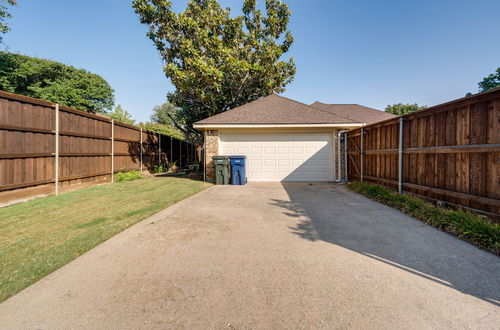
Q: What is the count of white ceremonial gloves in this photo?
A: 0